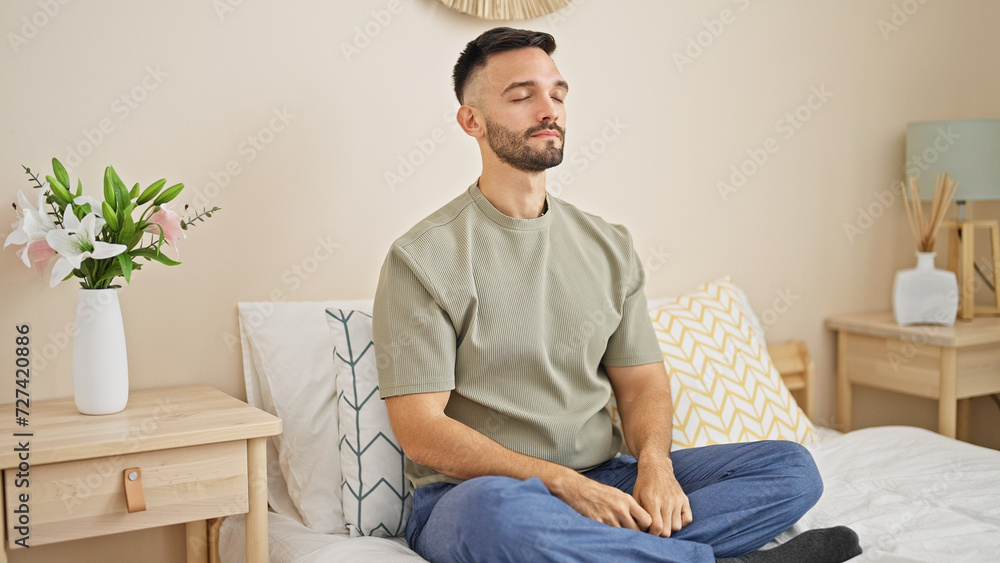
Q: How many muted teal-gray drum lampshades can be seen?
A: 1